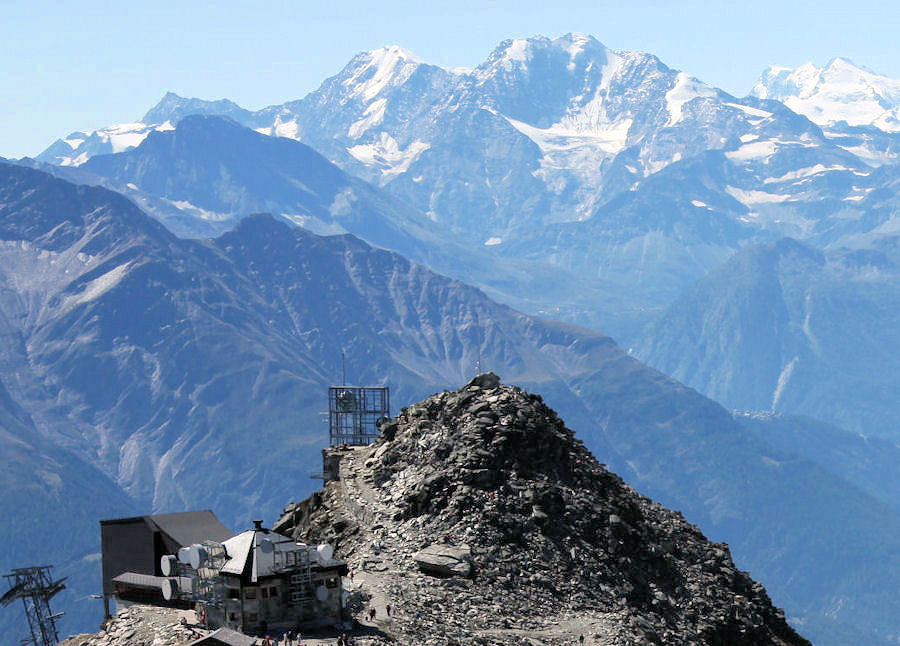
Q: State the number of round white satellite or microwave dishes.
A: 7